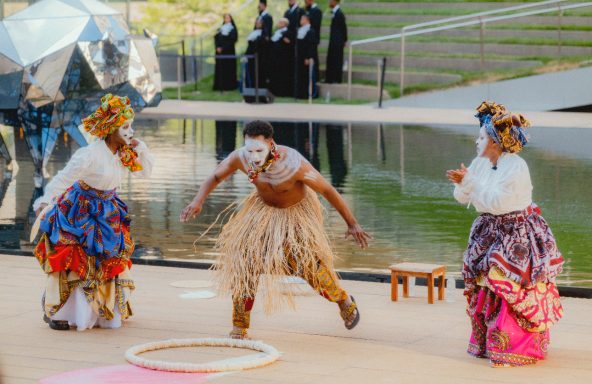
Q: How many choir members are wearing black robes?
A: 8